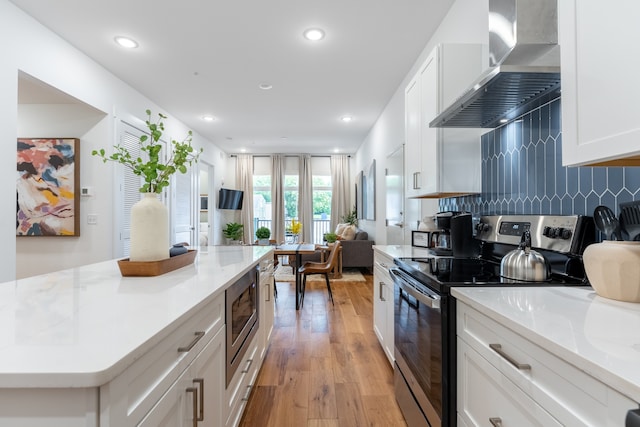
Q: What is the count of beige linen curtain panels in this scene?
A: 4